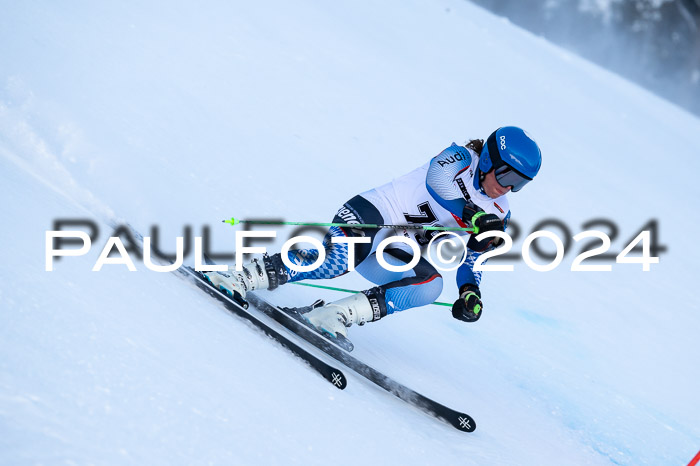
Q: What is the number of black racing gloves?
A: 2